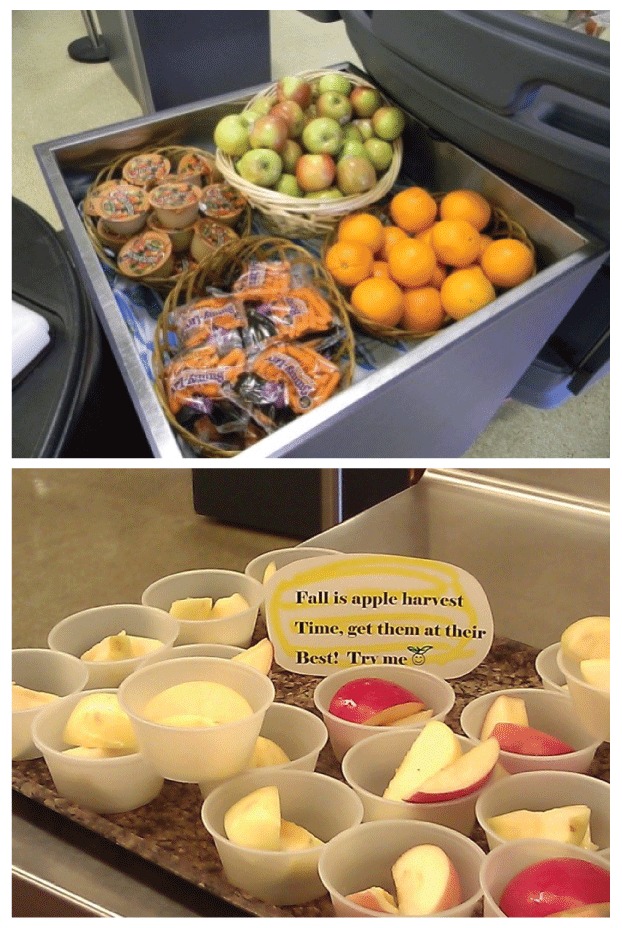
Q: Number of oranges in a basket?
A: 15